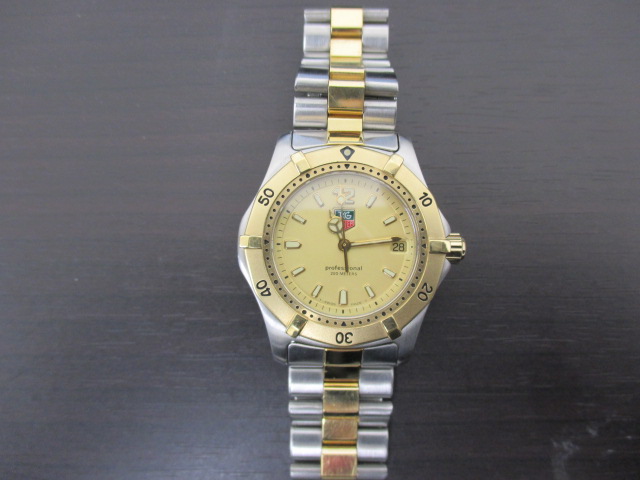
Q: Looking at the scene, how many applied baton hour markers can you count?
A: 10